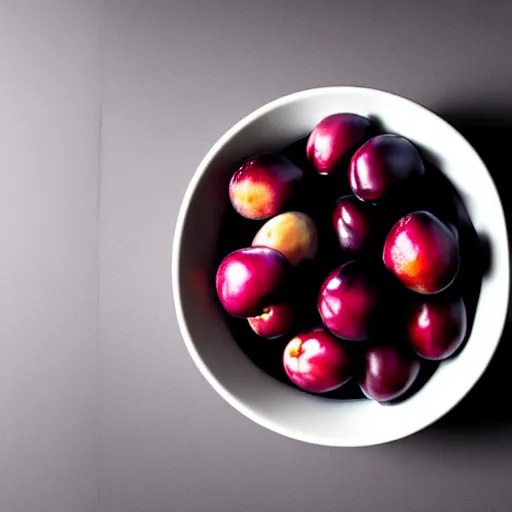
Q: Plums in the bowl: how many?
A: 12